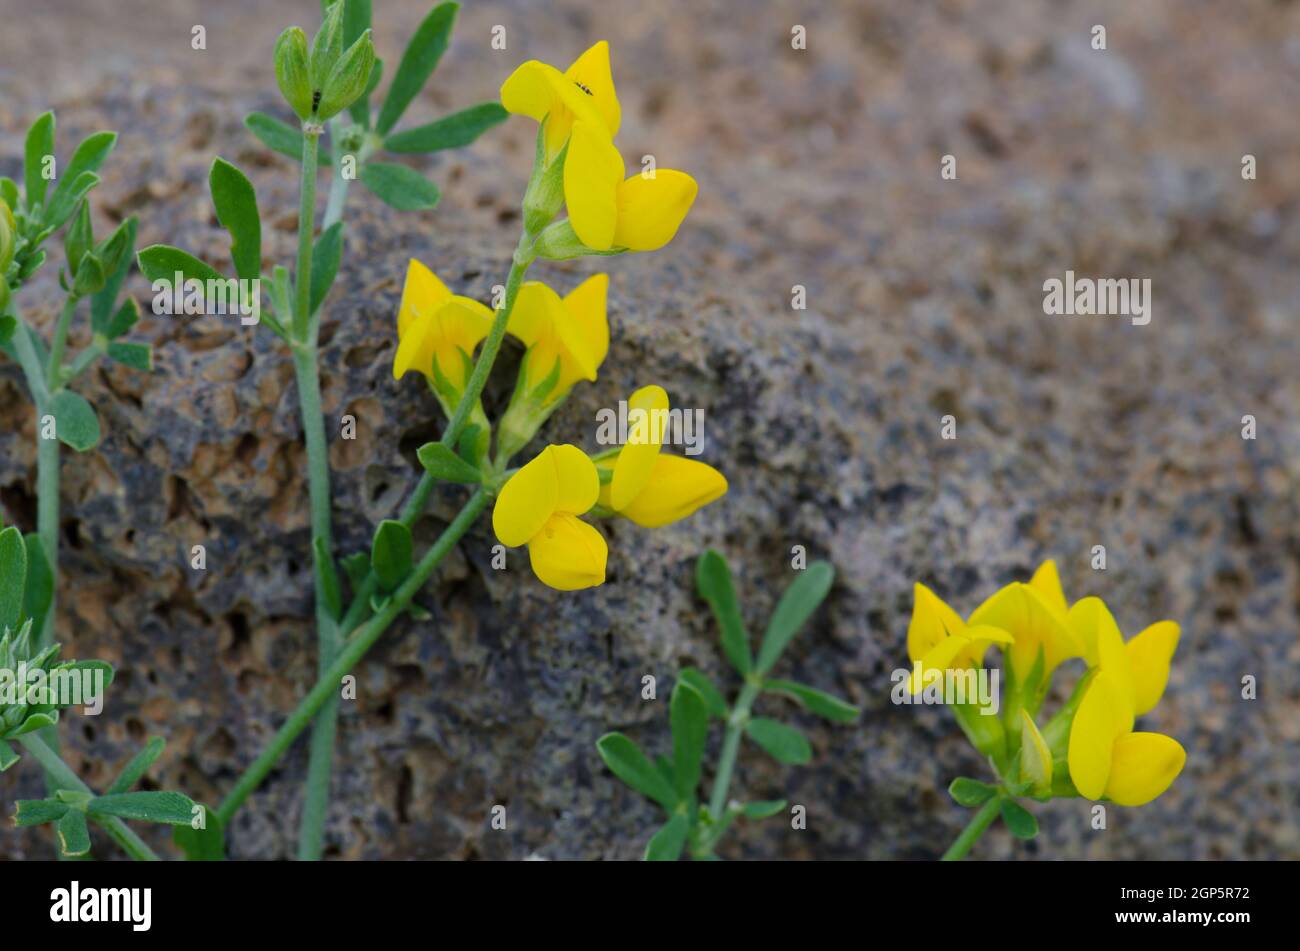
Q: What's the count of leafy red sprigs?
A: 0